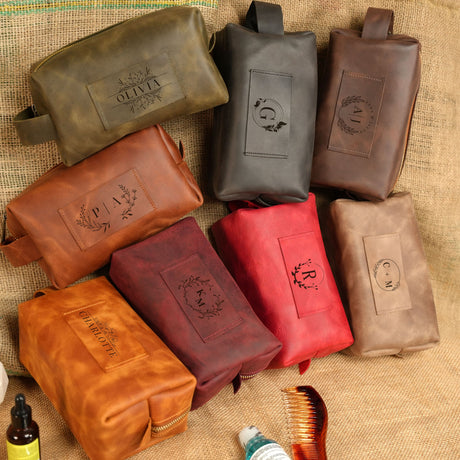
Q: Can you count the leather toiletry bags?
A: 8